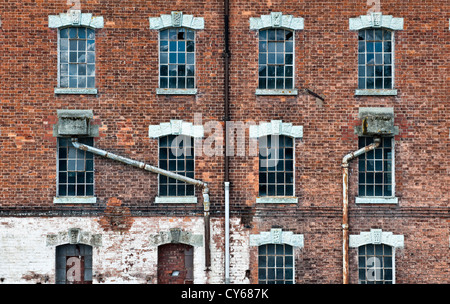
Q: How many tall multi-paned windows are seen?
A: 10